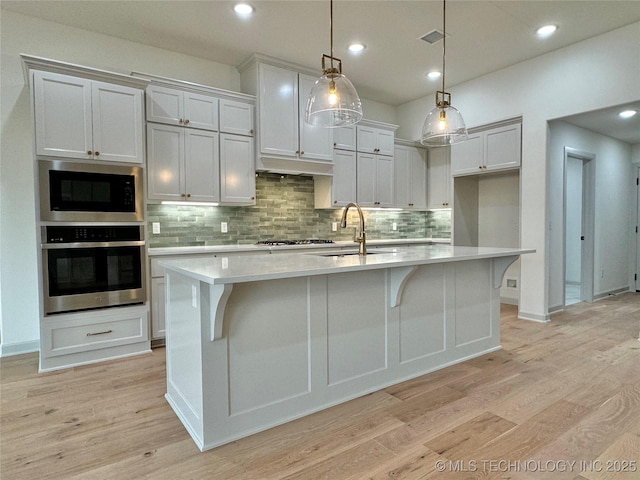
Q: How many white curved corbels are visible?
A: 3